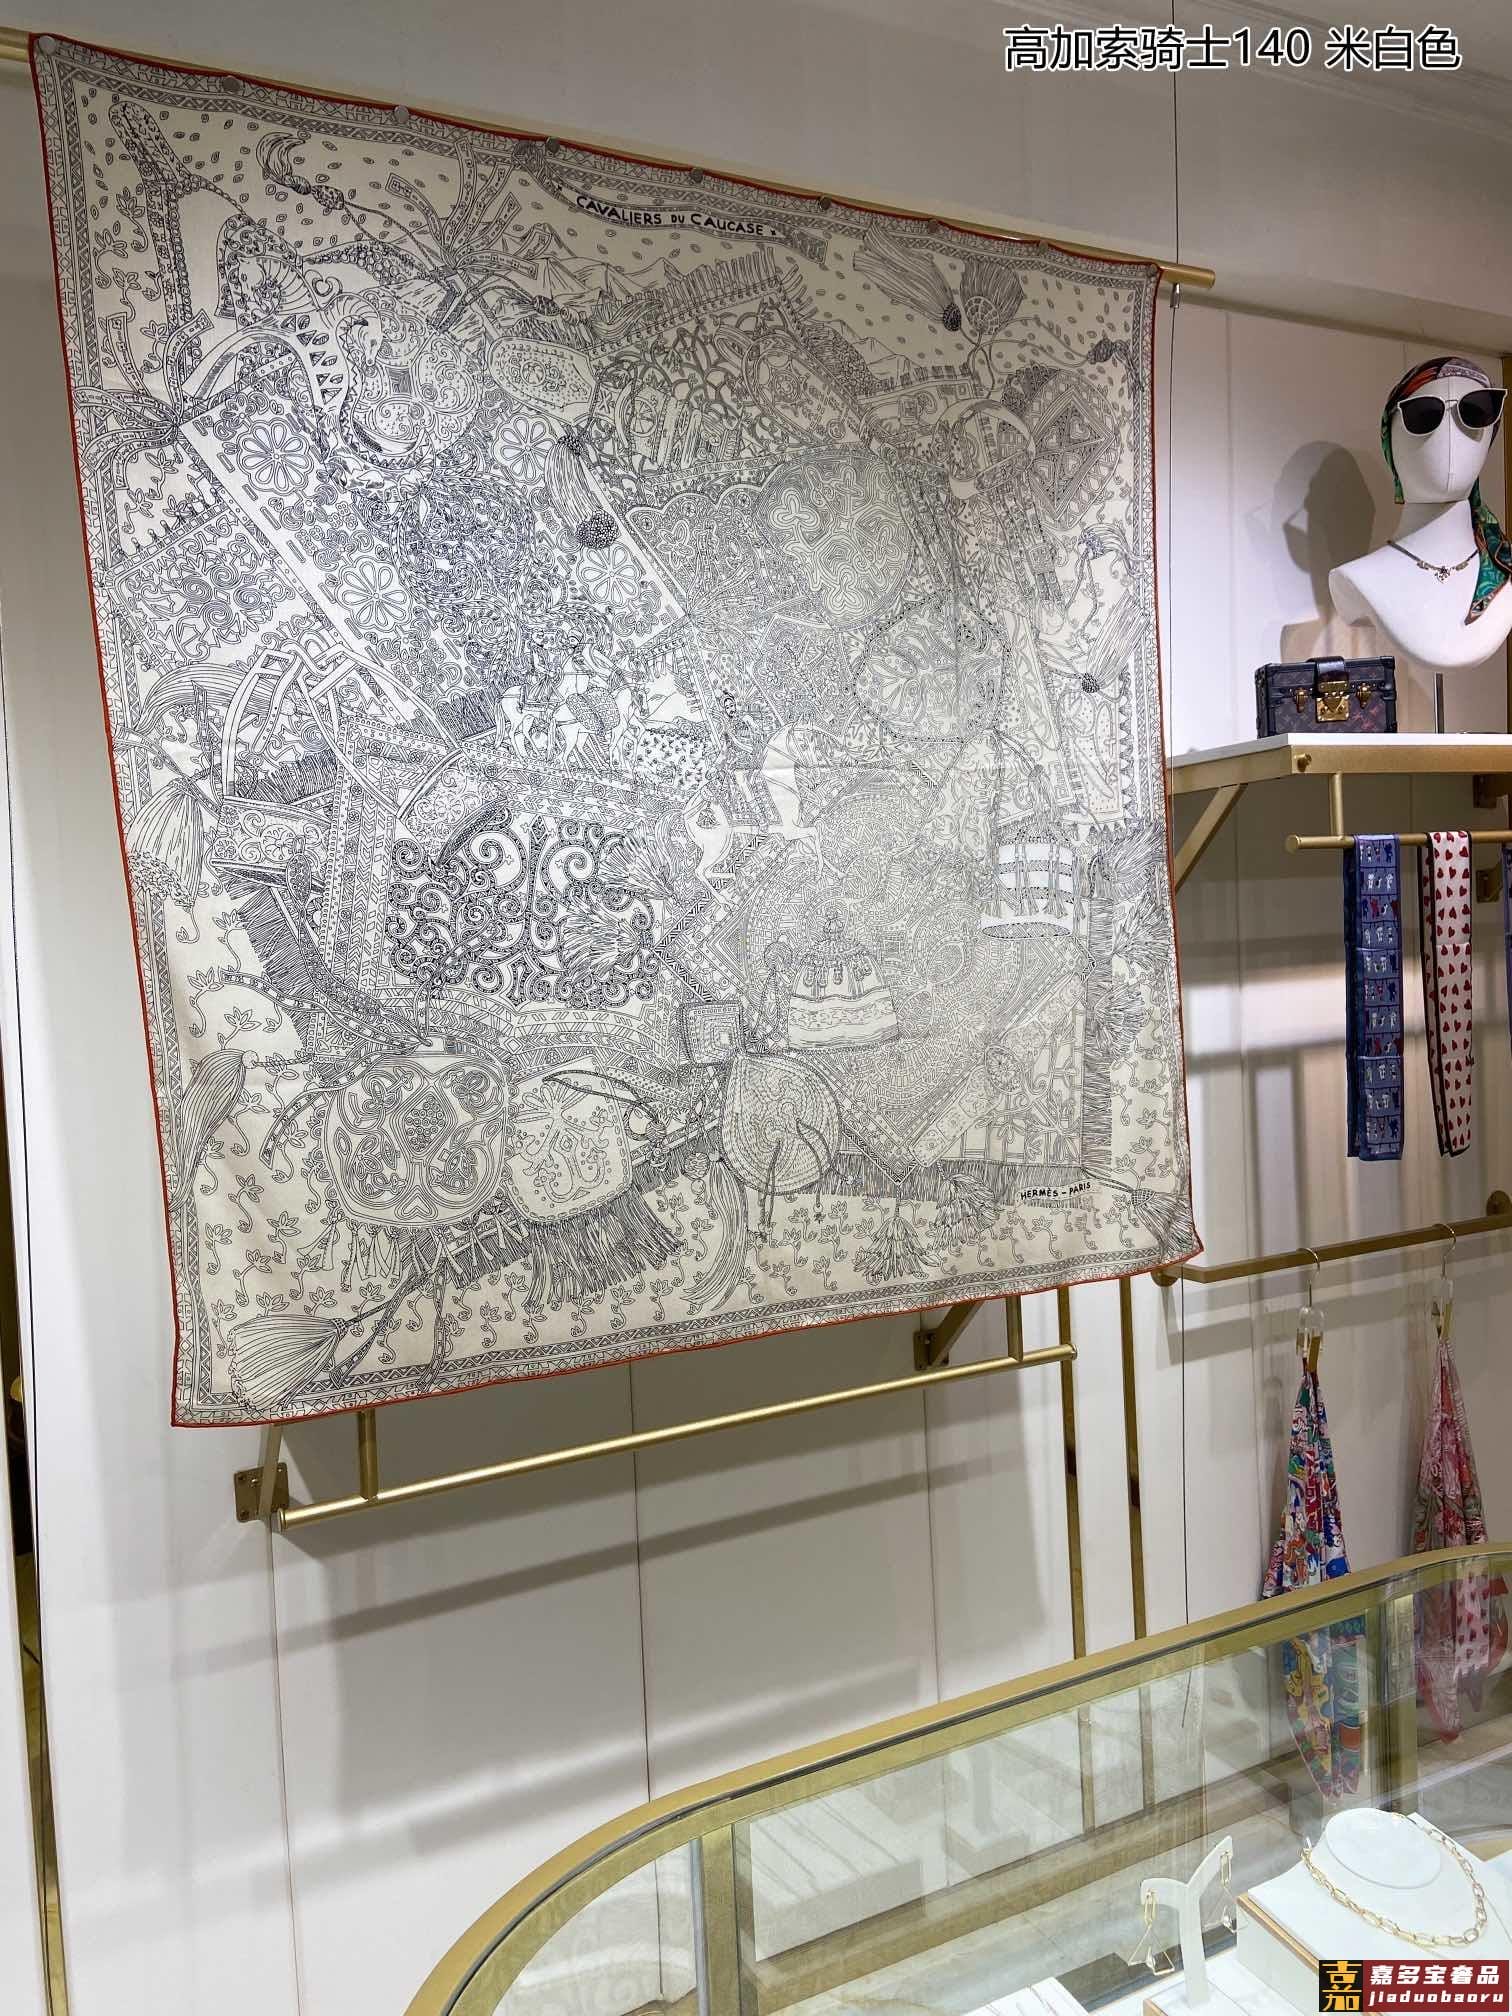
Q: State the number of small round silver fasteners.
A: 9